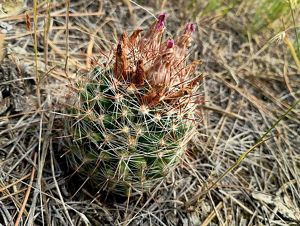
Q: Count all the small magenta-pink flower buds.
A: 3